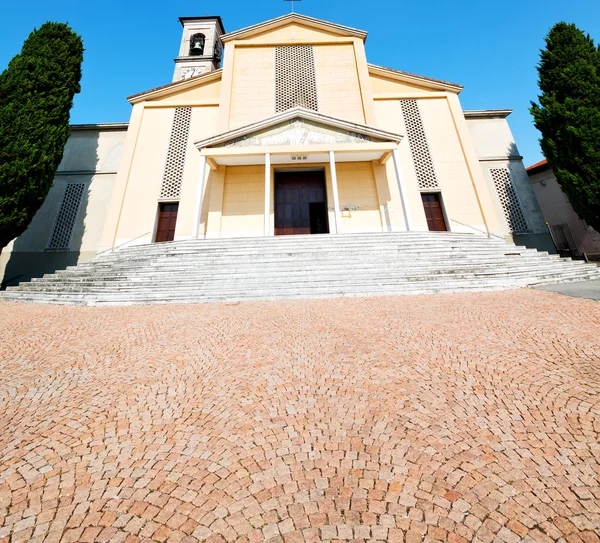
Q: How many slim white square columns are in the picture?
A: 4